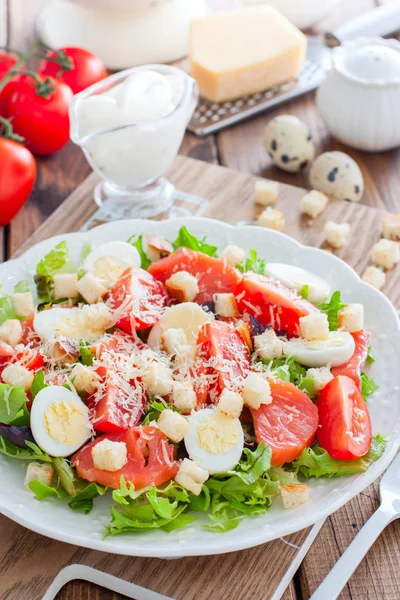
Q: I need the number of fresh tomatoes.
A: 4